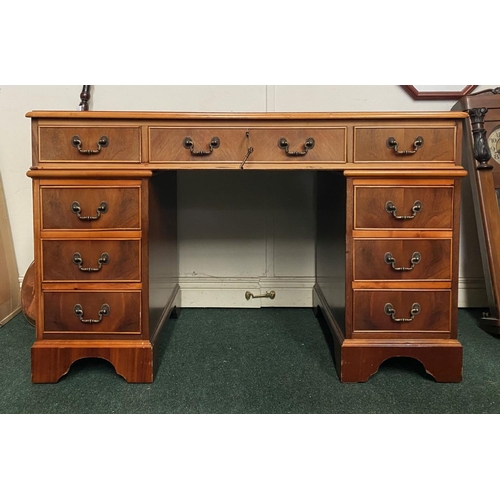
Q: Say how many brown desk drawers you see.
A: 9